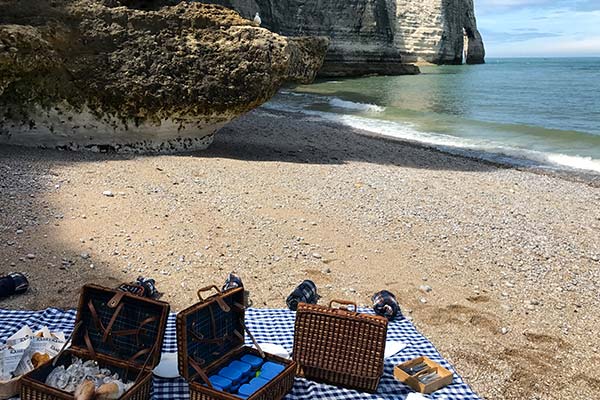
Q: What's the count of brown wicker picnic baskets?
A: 3